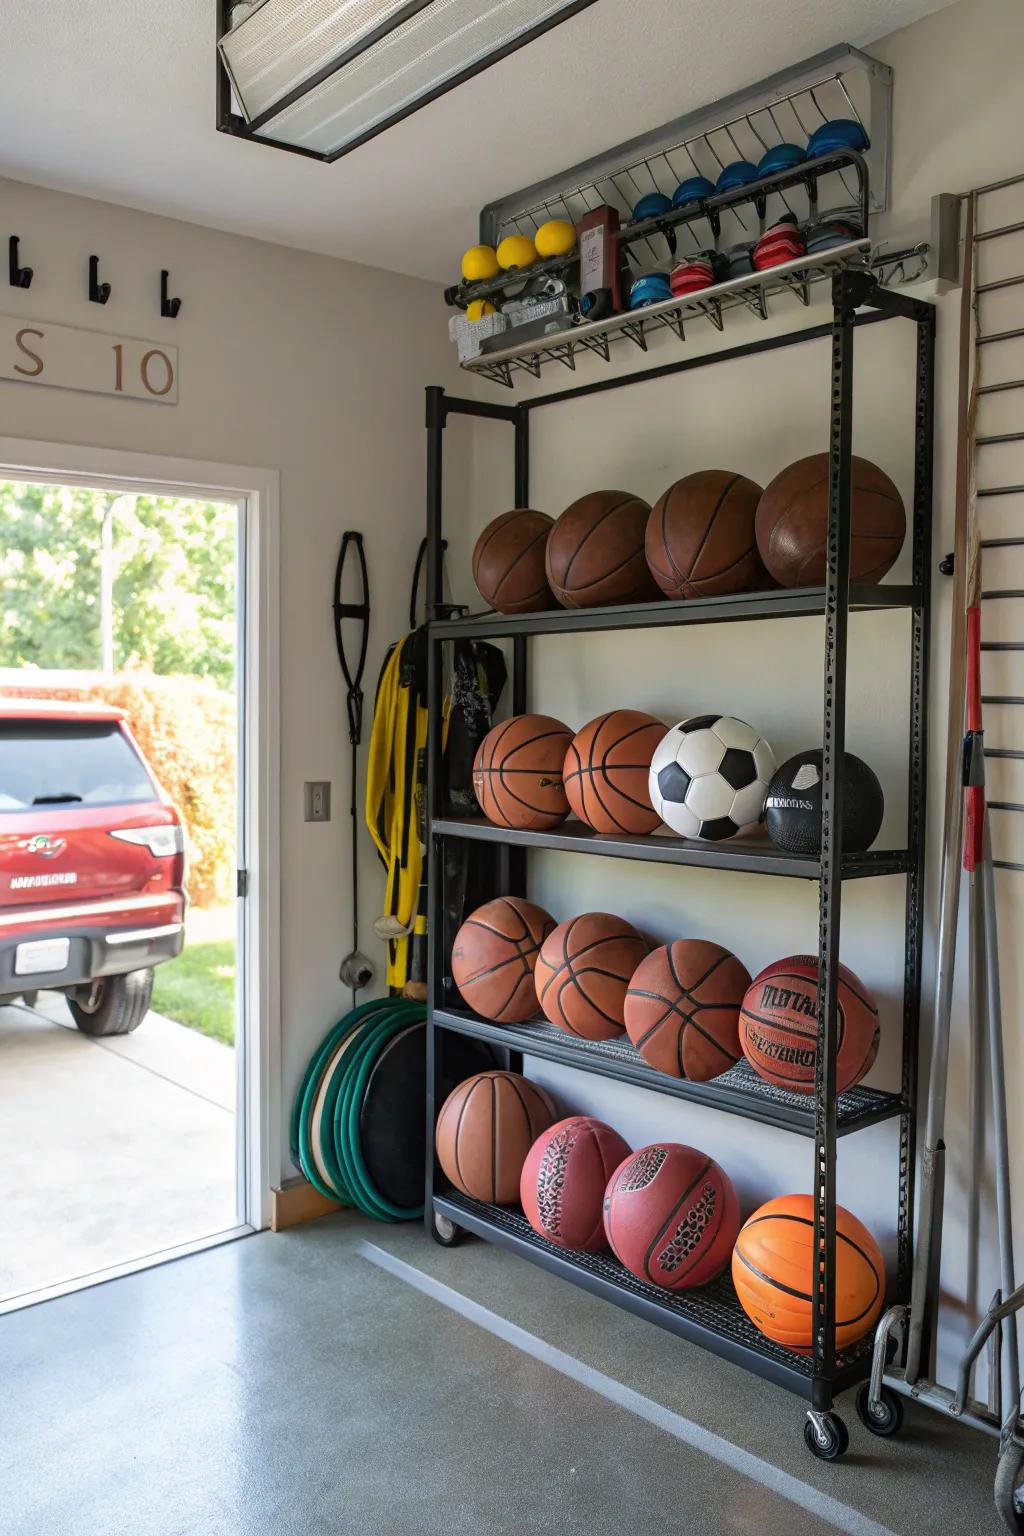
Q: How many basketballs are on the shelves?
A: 14